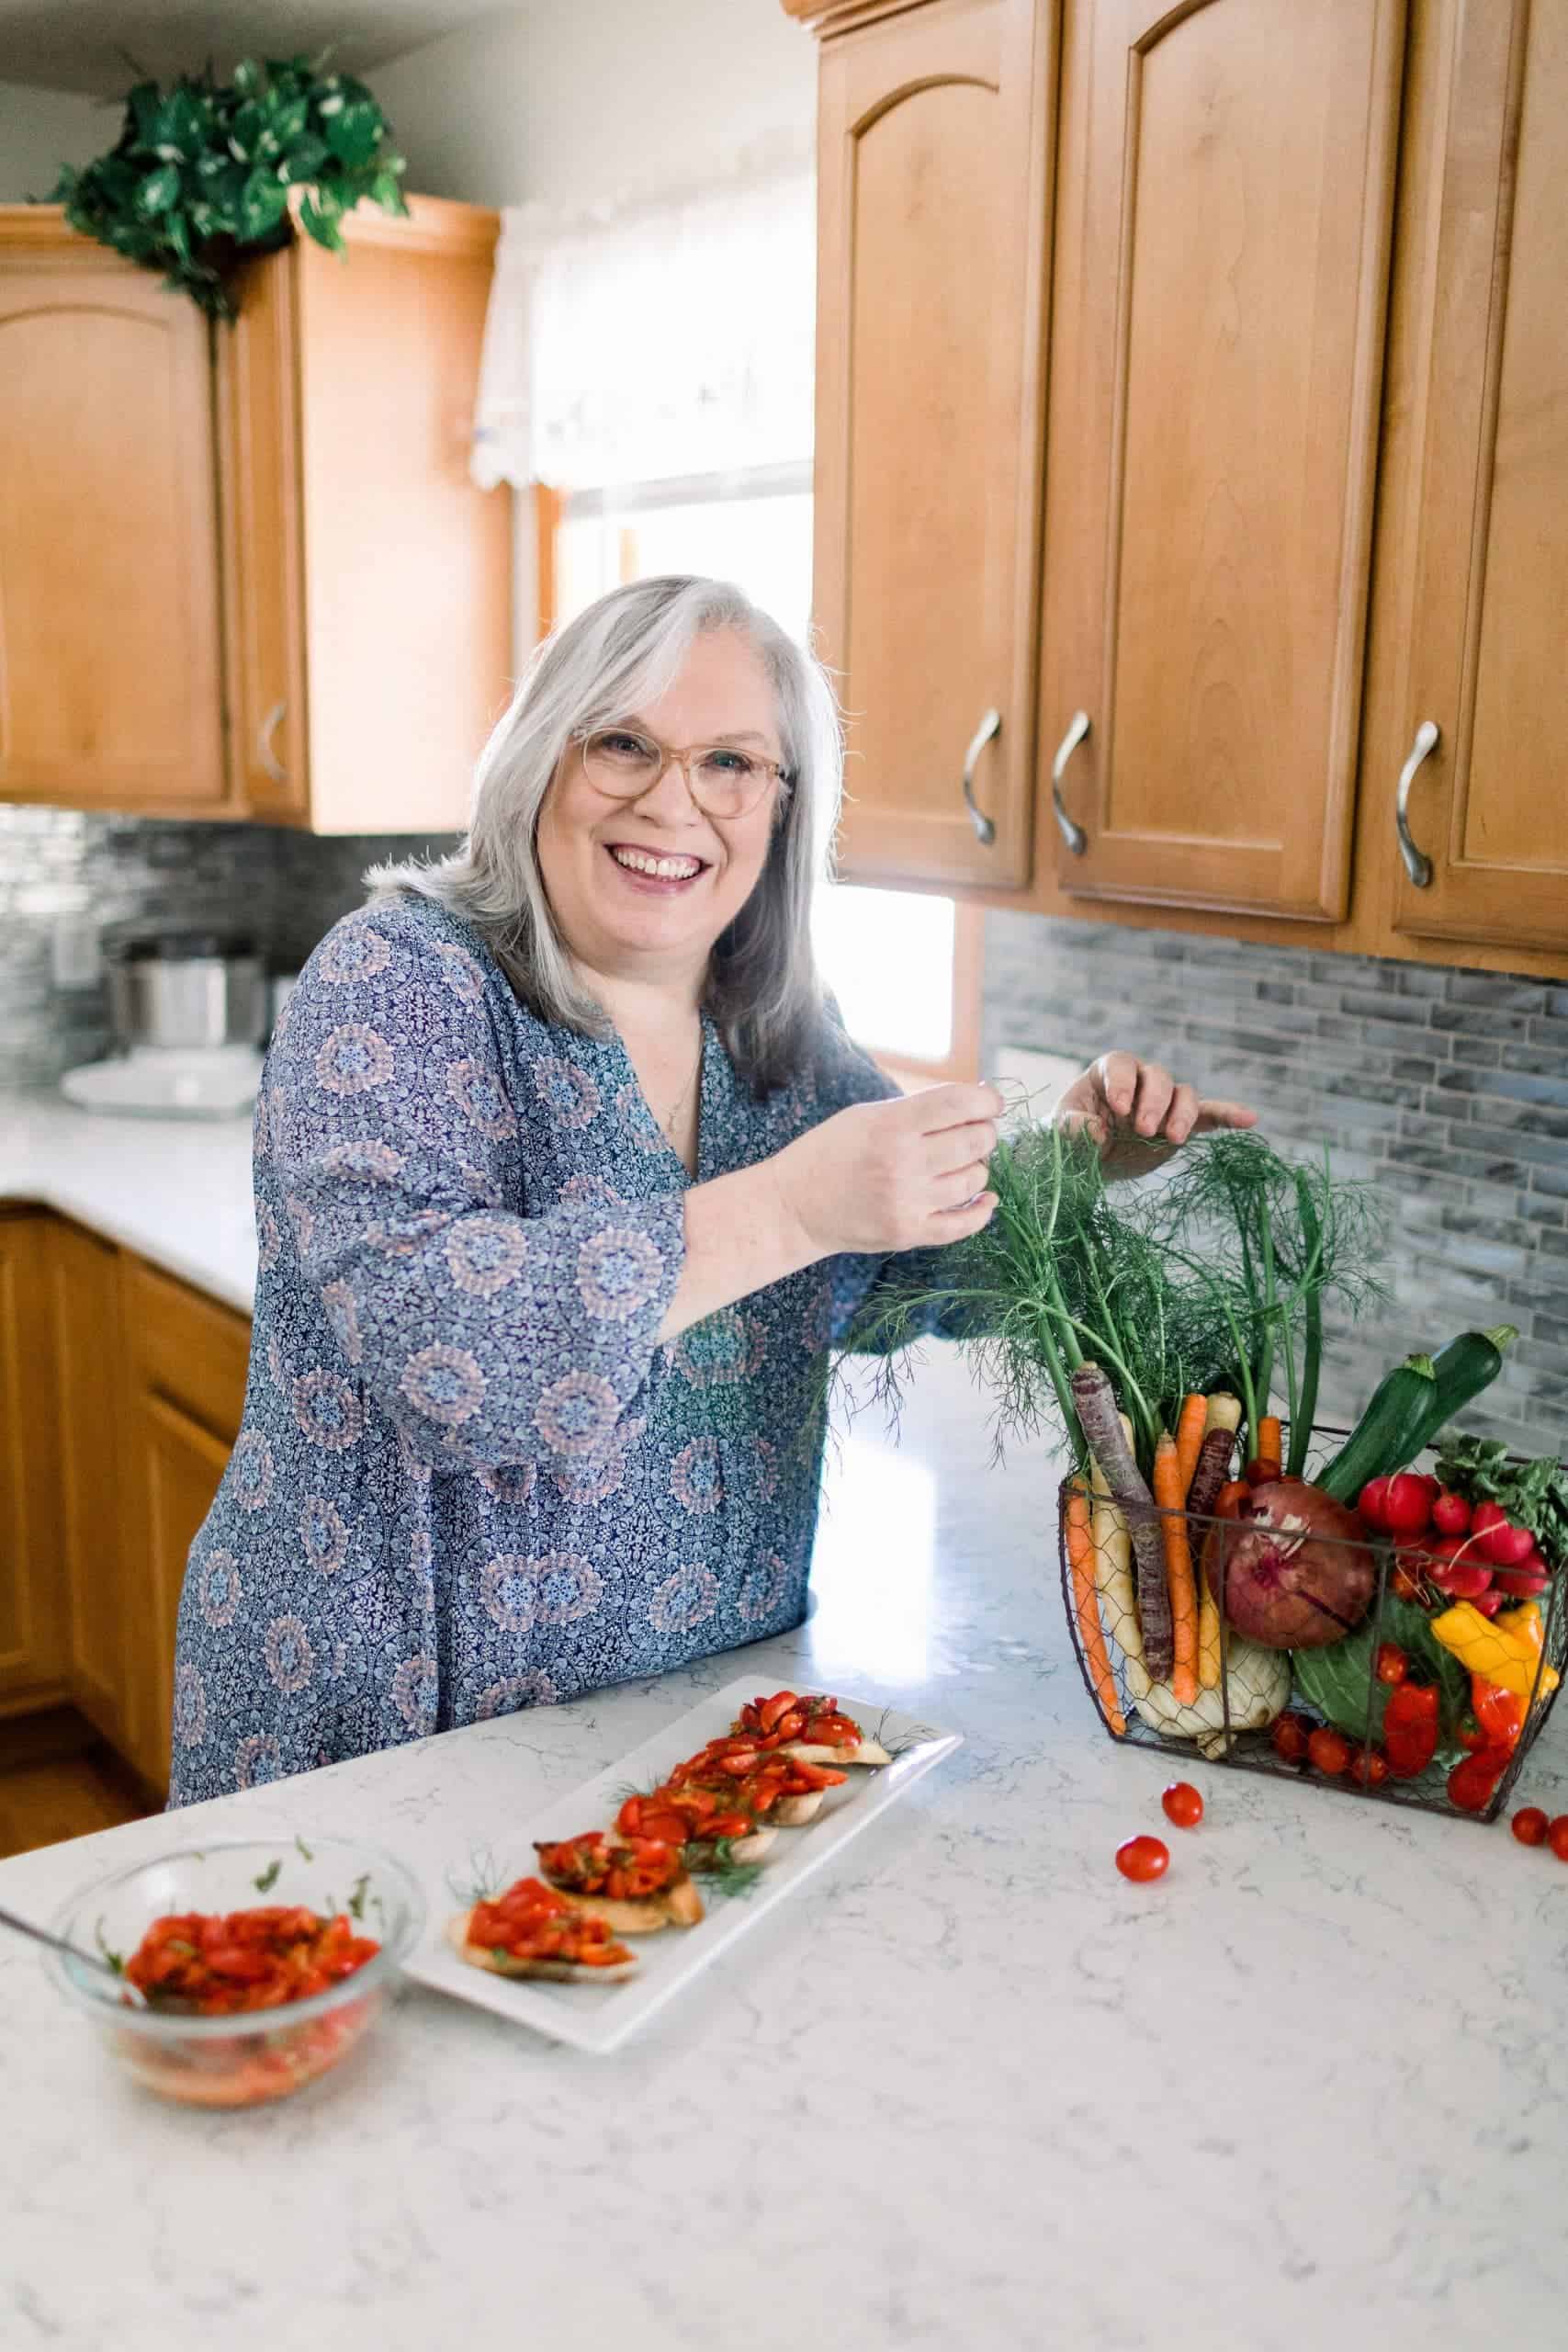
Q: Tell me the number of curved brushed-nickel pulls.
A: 4